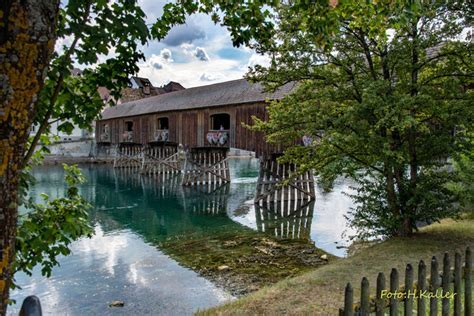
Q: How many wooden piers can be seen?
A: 4